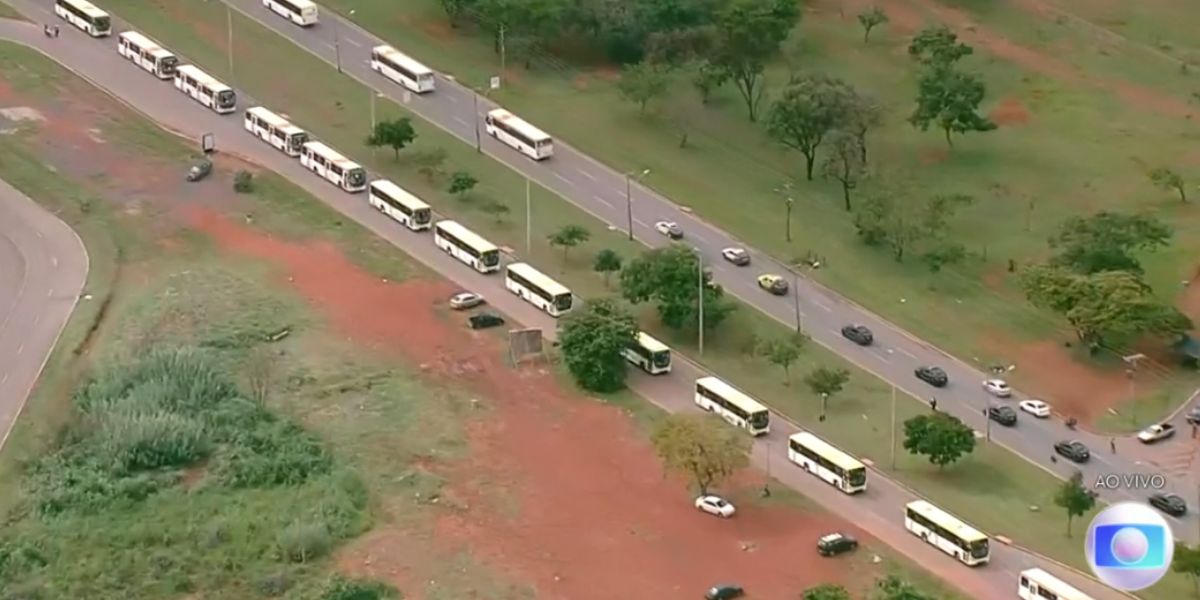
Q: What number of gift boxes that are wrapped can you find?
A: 0